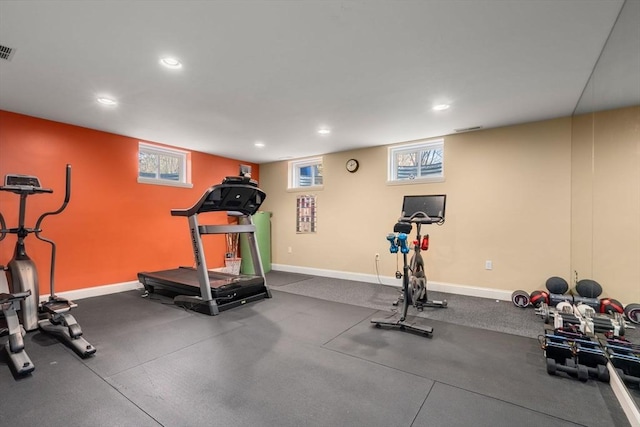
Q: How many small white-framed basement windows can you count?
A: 3